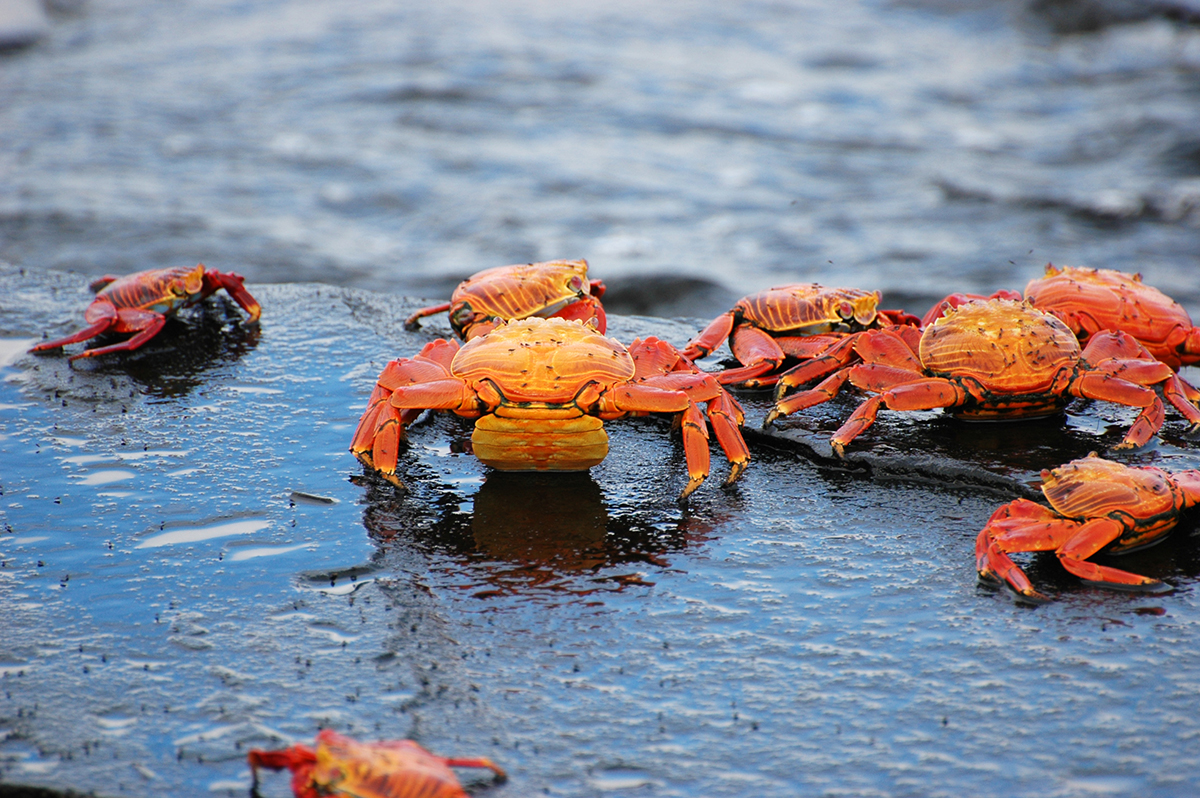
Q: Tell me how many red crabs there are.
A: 8